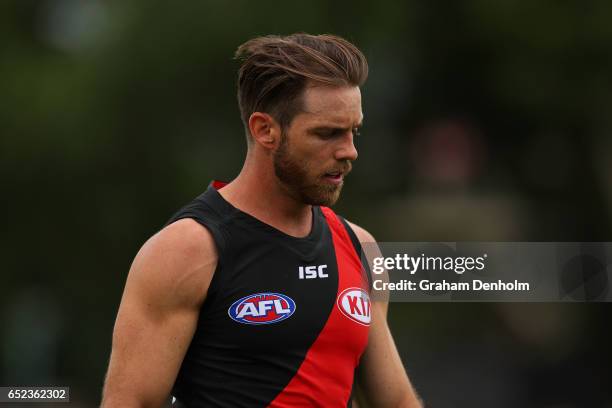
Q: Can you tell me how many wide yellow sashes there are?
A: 0